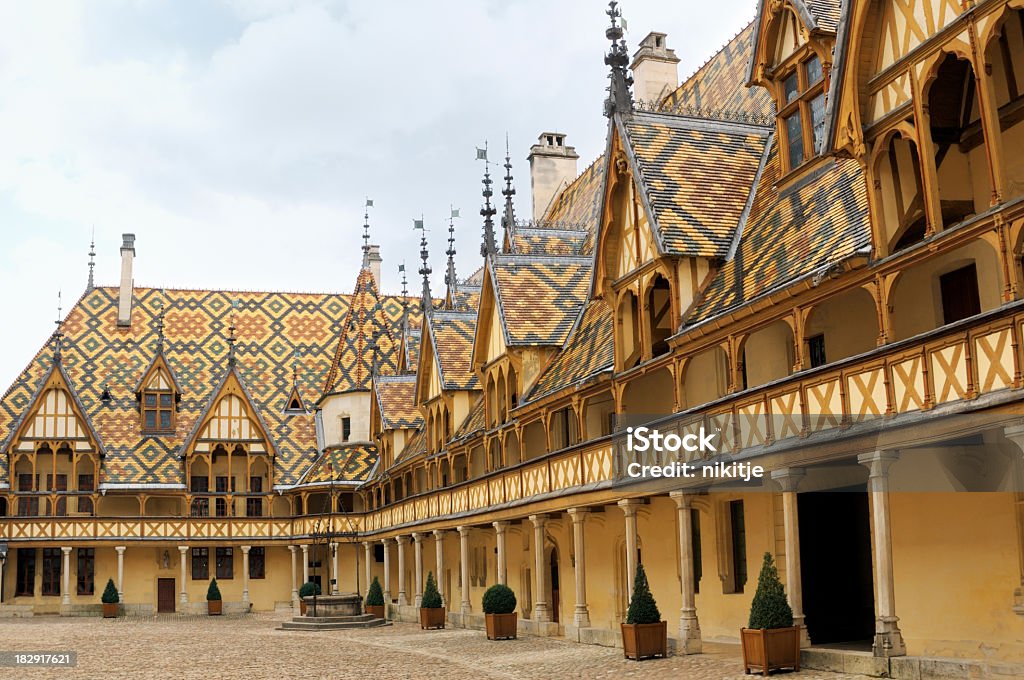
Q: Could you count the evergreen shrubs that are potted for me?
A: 8